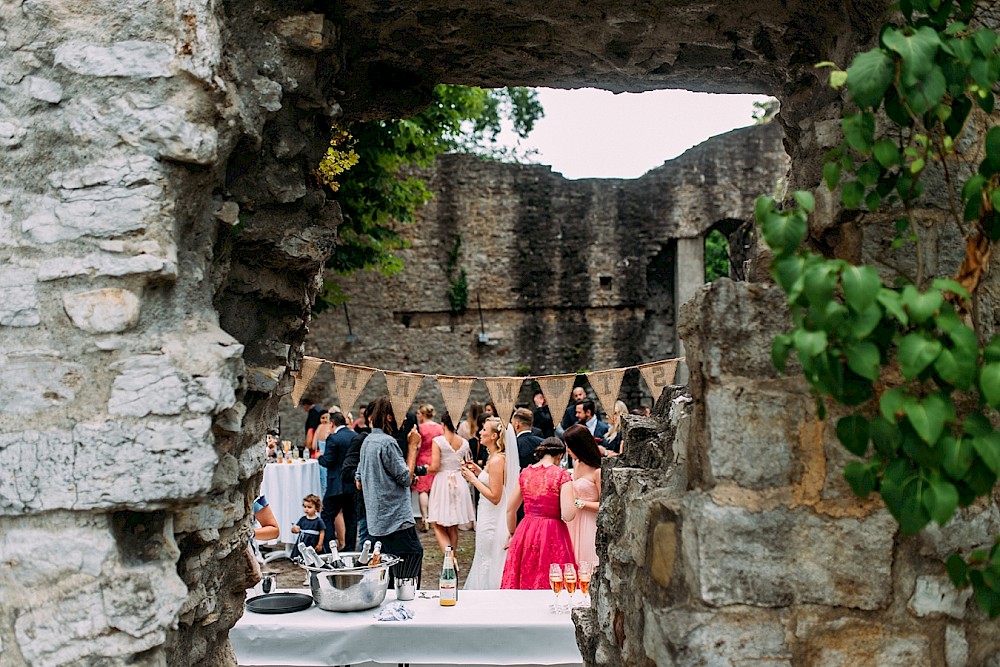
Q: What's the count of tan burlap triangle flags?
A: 8